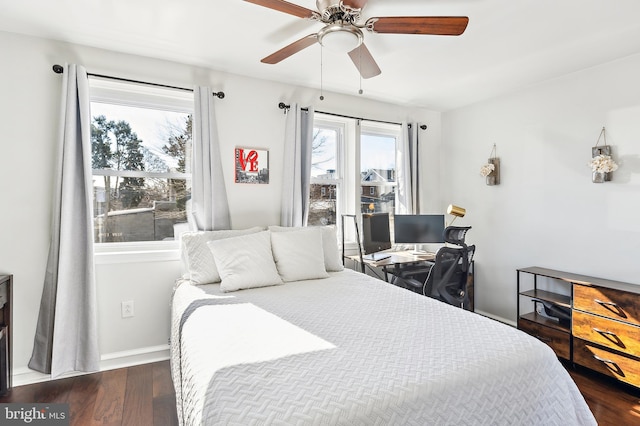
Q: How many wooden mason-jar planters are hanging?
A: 2